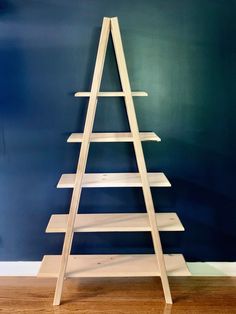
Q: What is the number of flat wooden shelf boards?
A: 5